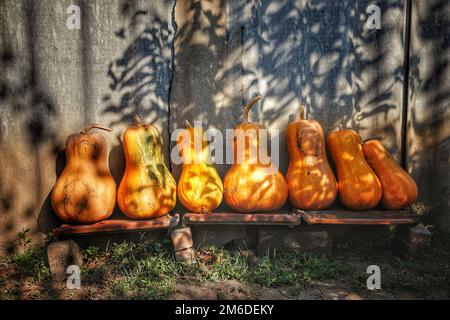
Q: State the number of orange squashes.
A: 7